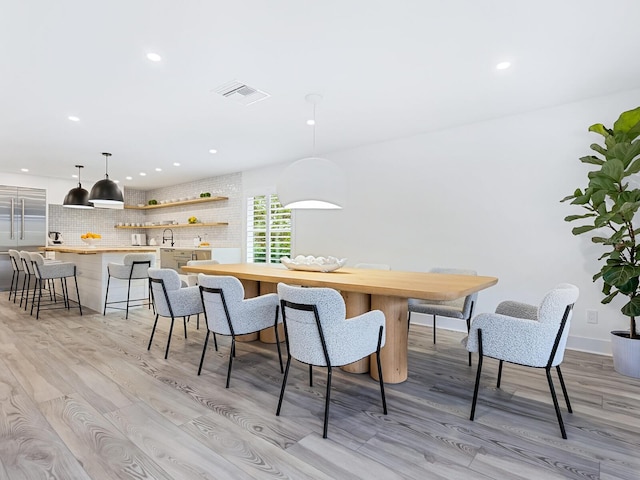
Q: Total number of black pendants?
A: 2